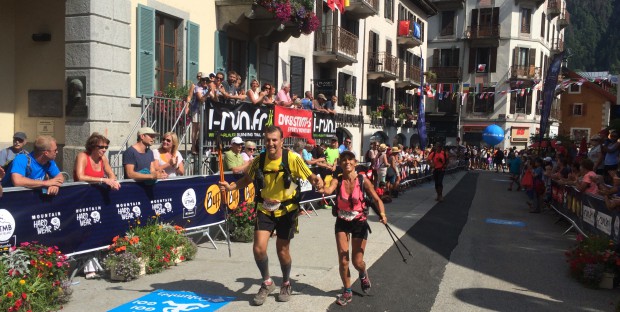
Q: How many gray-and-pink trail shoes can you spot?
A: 2